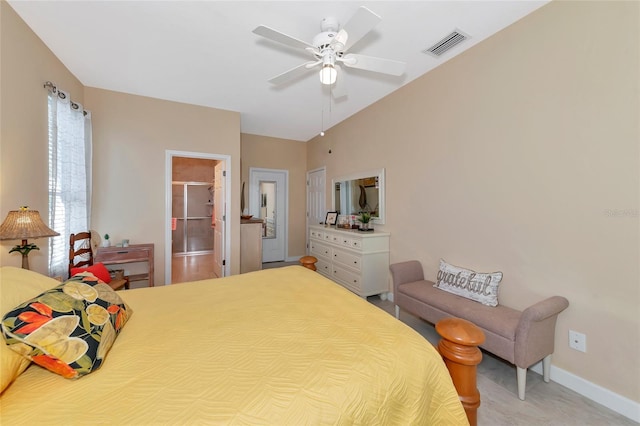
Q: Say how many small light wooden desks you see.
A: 1